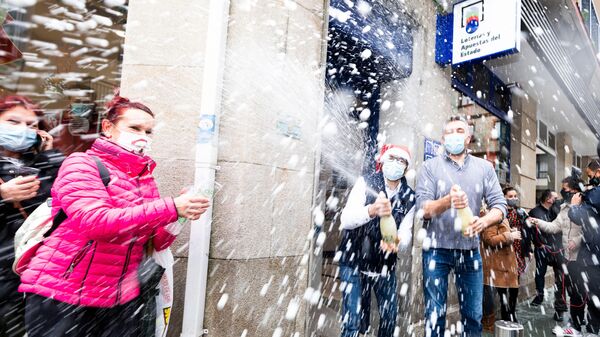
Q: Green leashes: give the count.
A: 0